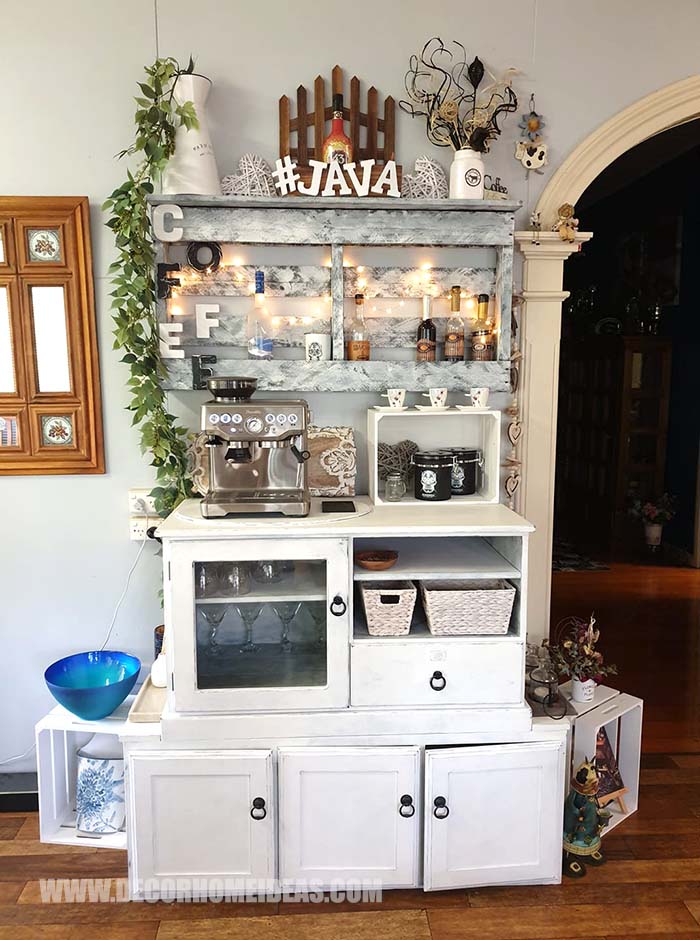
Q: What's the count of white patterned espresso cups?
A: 3